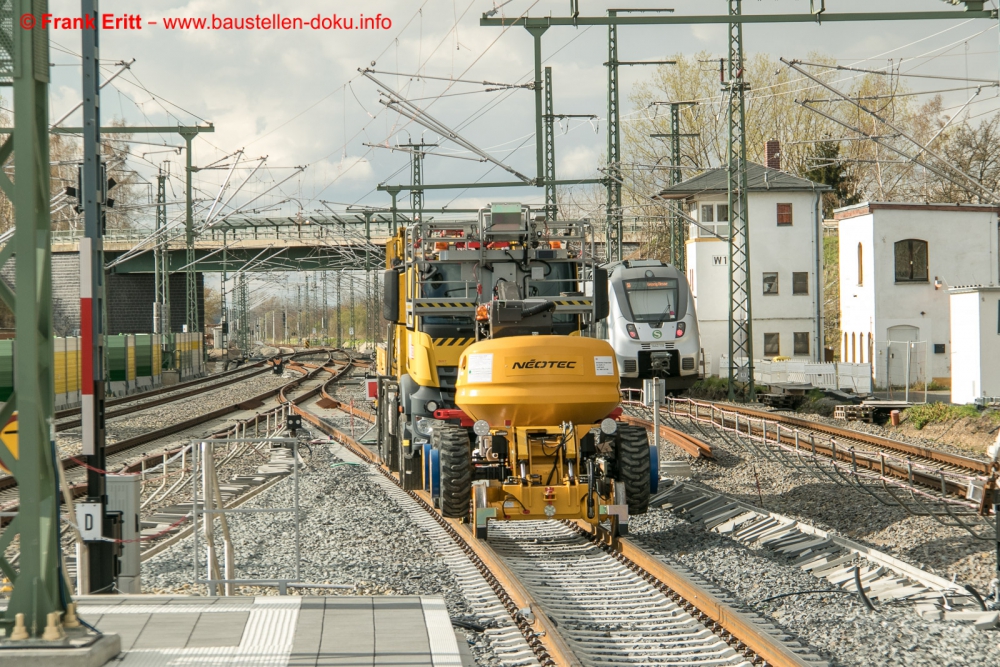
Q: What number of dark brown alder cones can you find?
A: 0